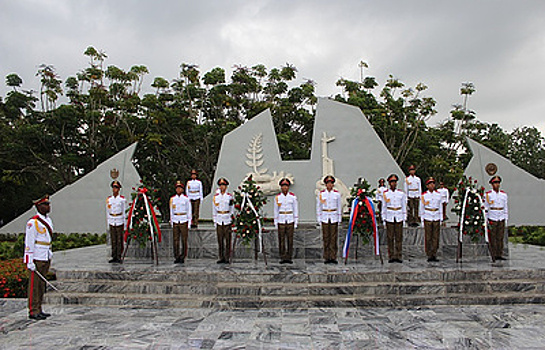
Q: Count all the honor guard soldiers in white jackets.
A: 13